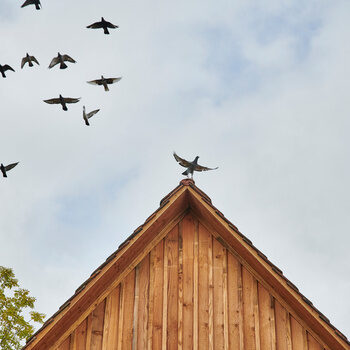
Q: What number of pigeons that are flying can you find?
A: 9